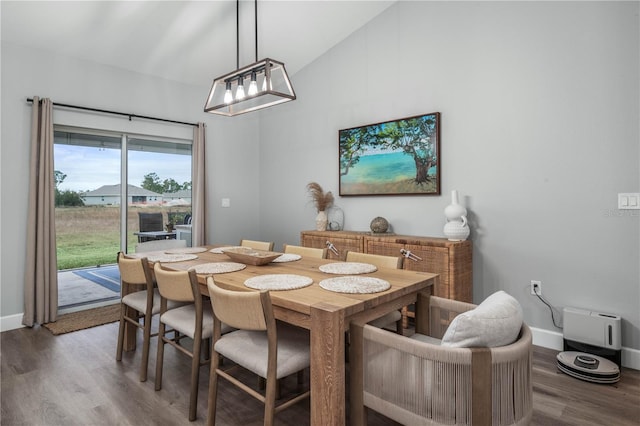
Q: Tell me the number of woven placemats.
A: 8